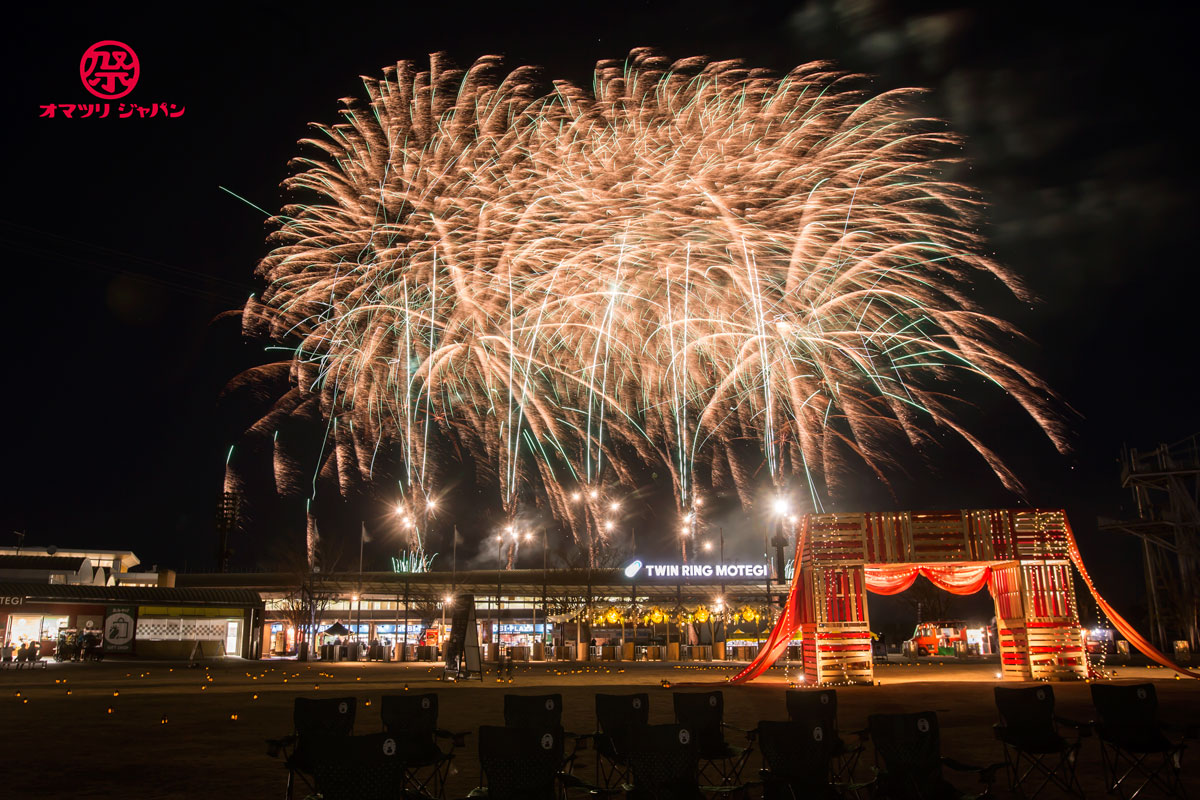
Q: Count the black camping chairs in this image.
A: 13